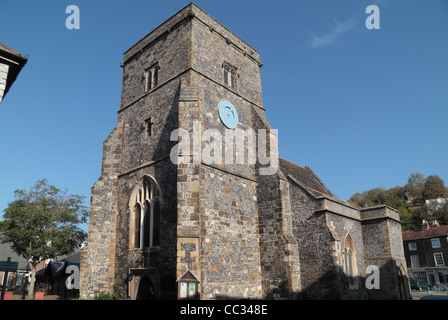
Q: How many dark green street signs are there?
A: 1